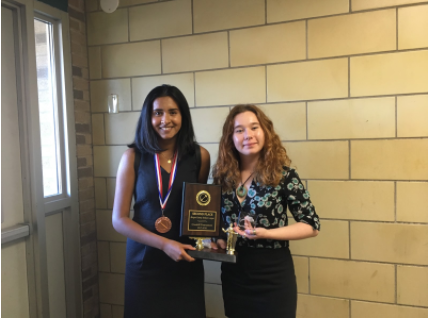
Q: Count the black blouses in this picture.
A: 1